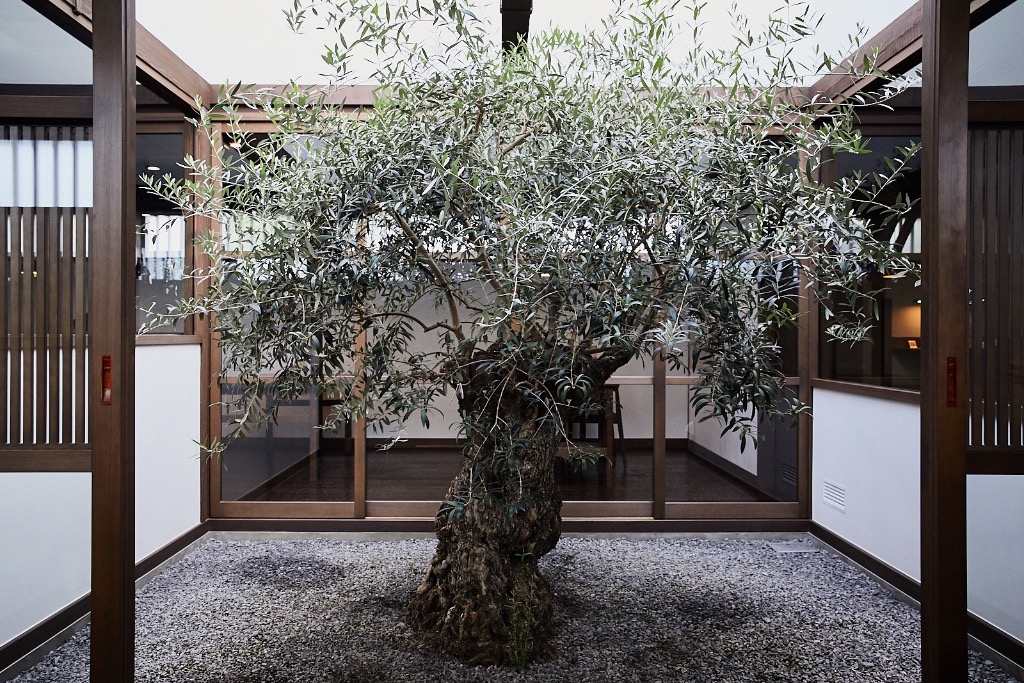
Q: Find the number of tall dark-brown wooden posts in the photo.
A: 2